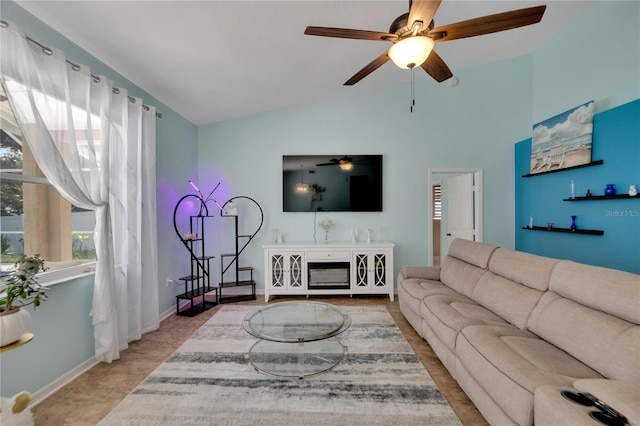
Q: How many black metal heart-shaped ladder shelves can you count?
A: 2